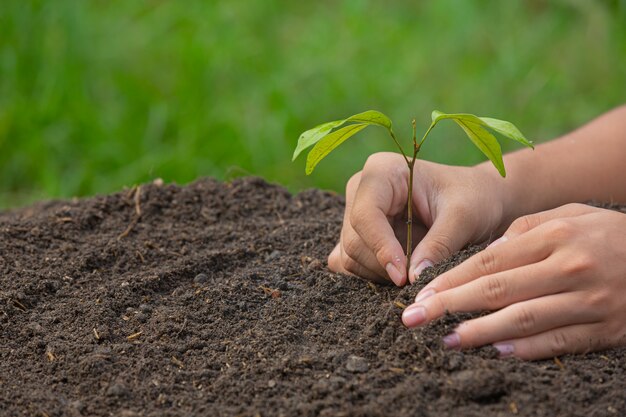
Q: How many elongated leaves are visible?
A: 4